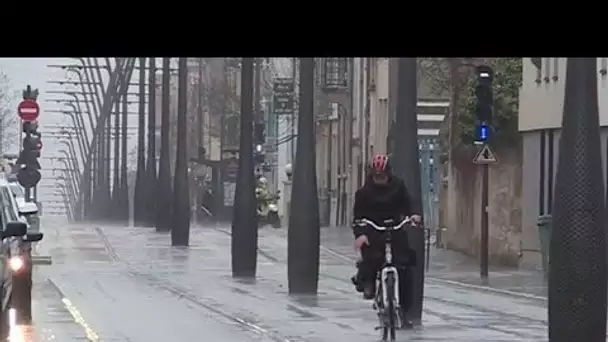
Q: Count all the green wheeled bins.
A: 1